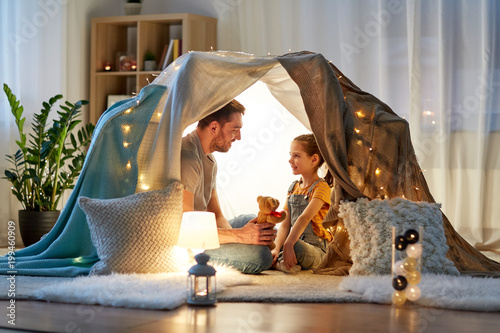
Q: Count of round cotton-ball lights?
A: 9